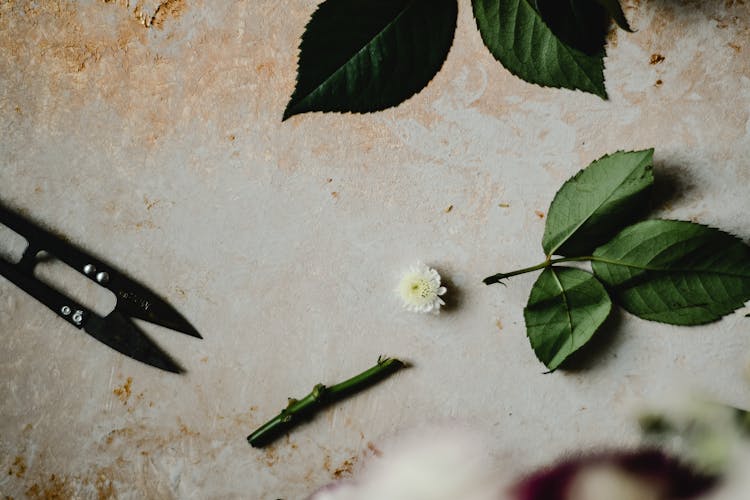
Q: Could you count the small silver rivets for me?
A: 4